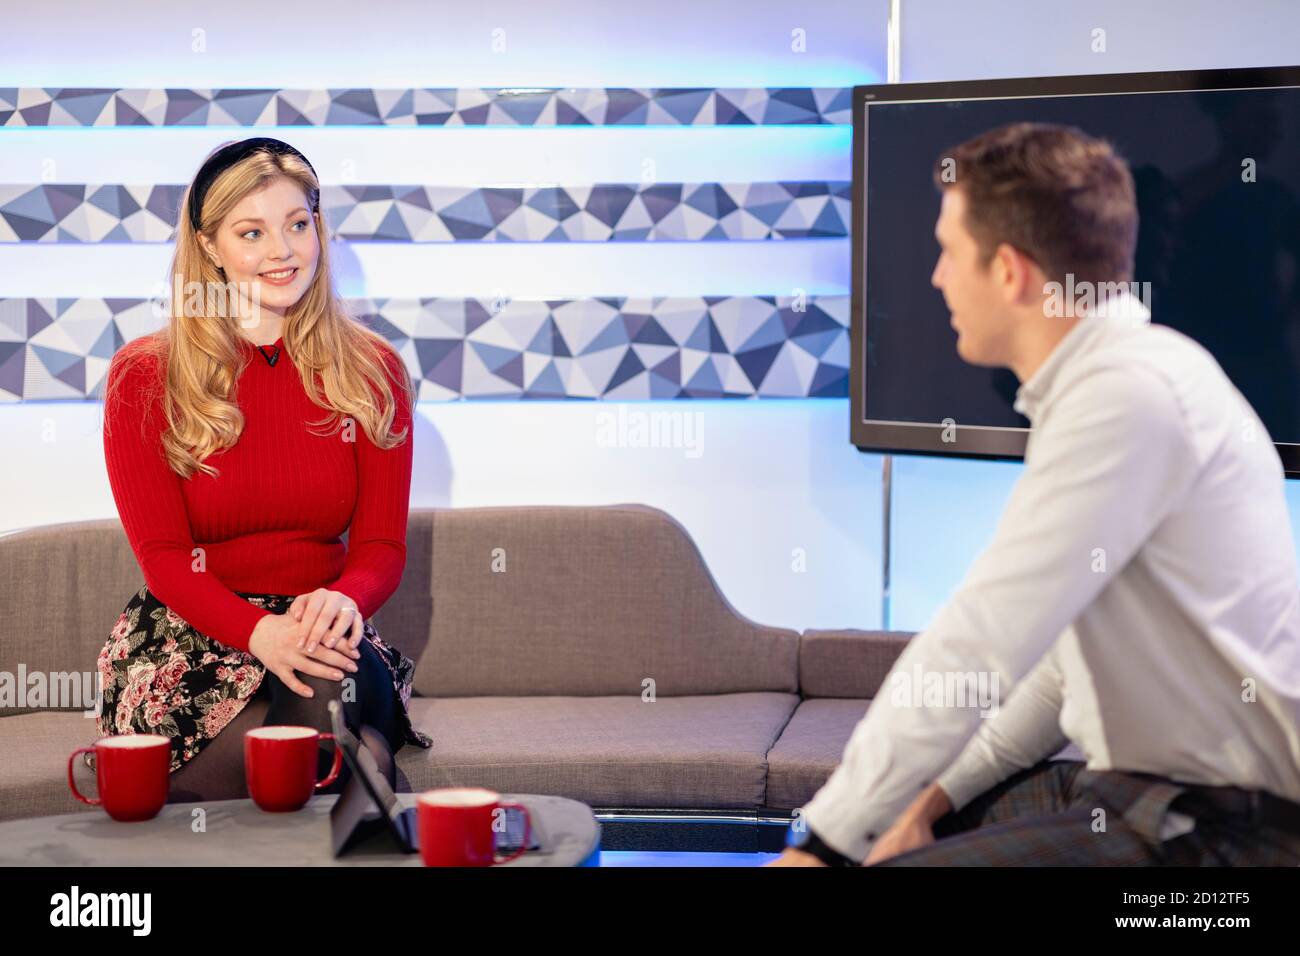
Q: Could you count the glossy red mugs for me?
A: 3